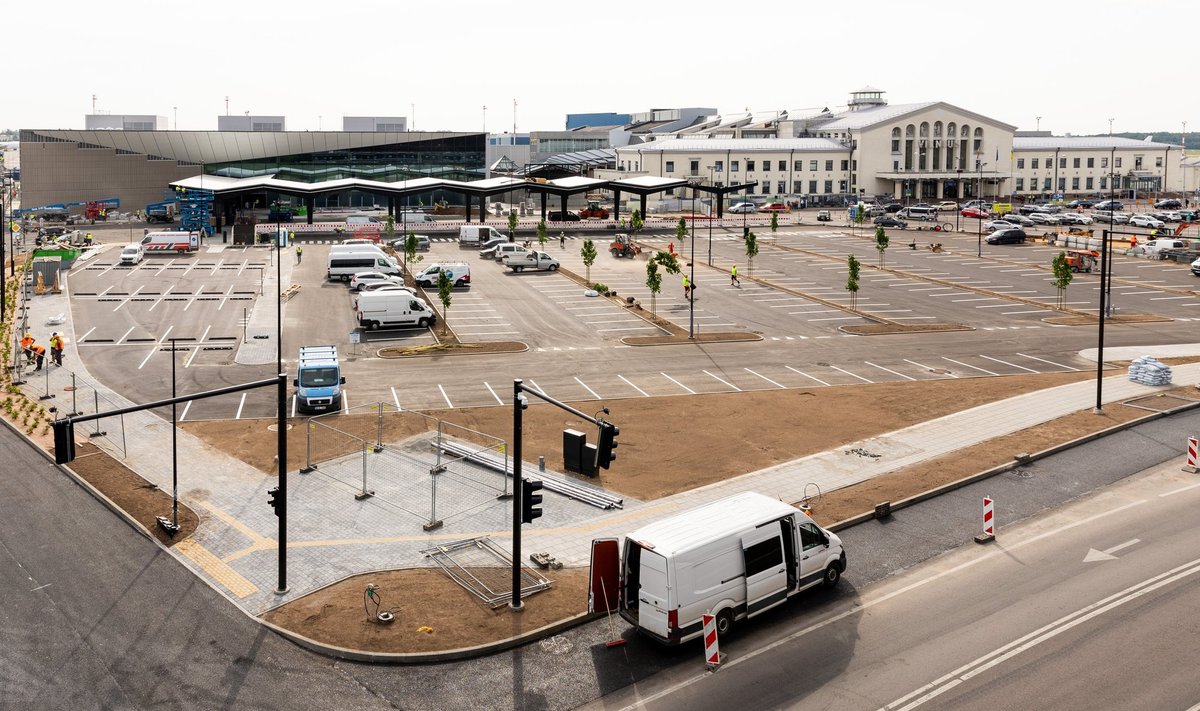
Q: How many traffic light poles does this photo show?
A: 2